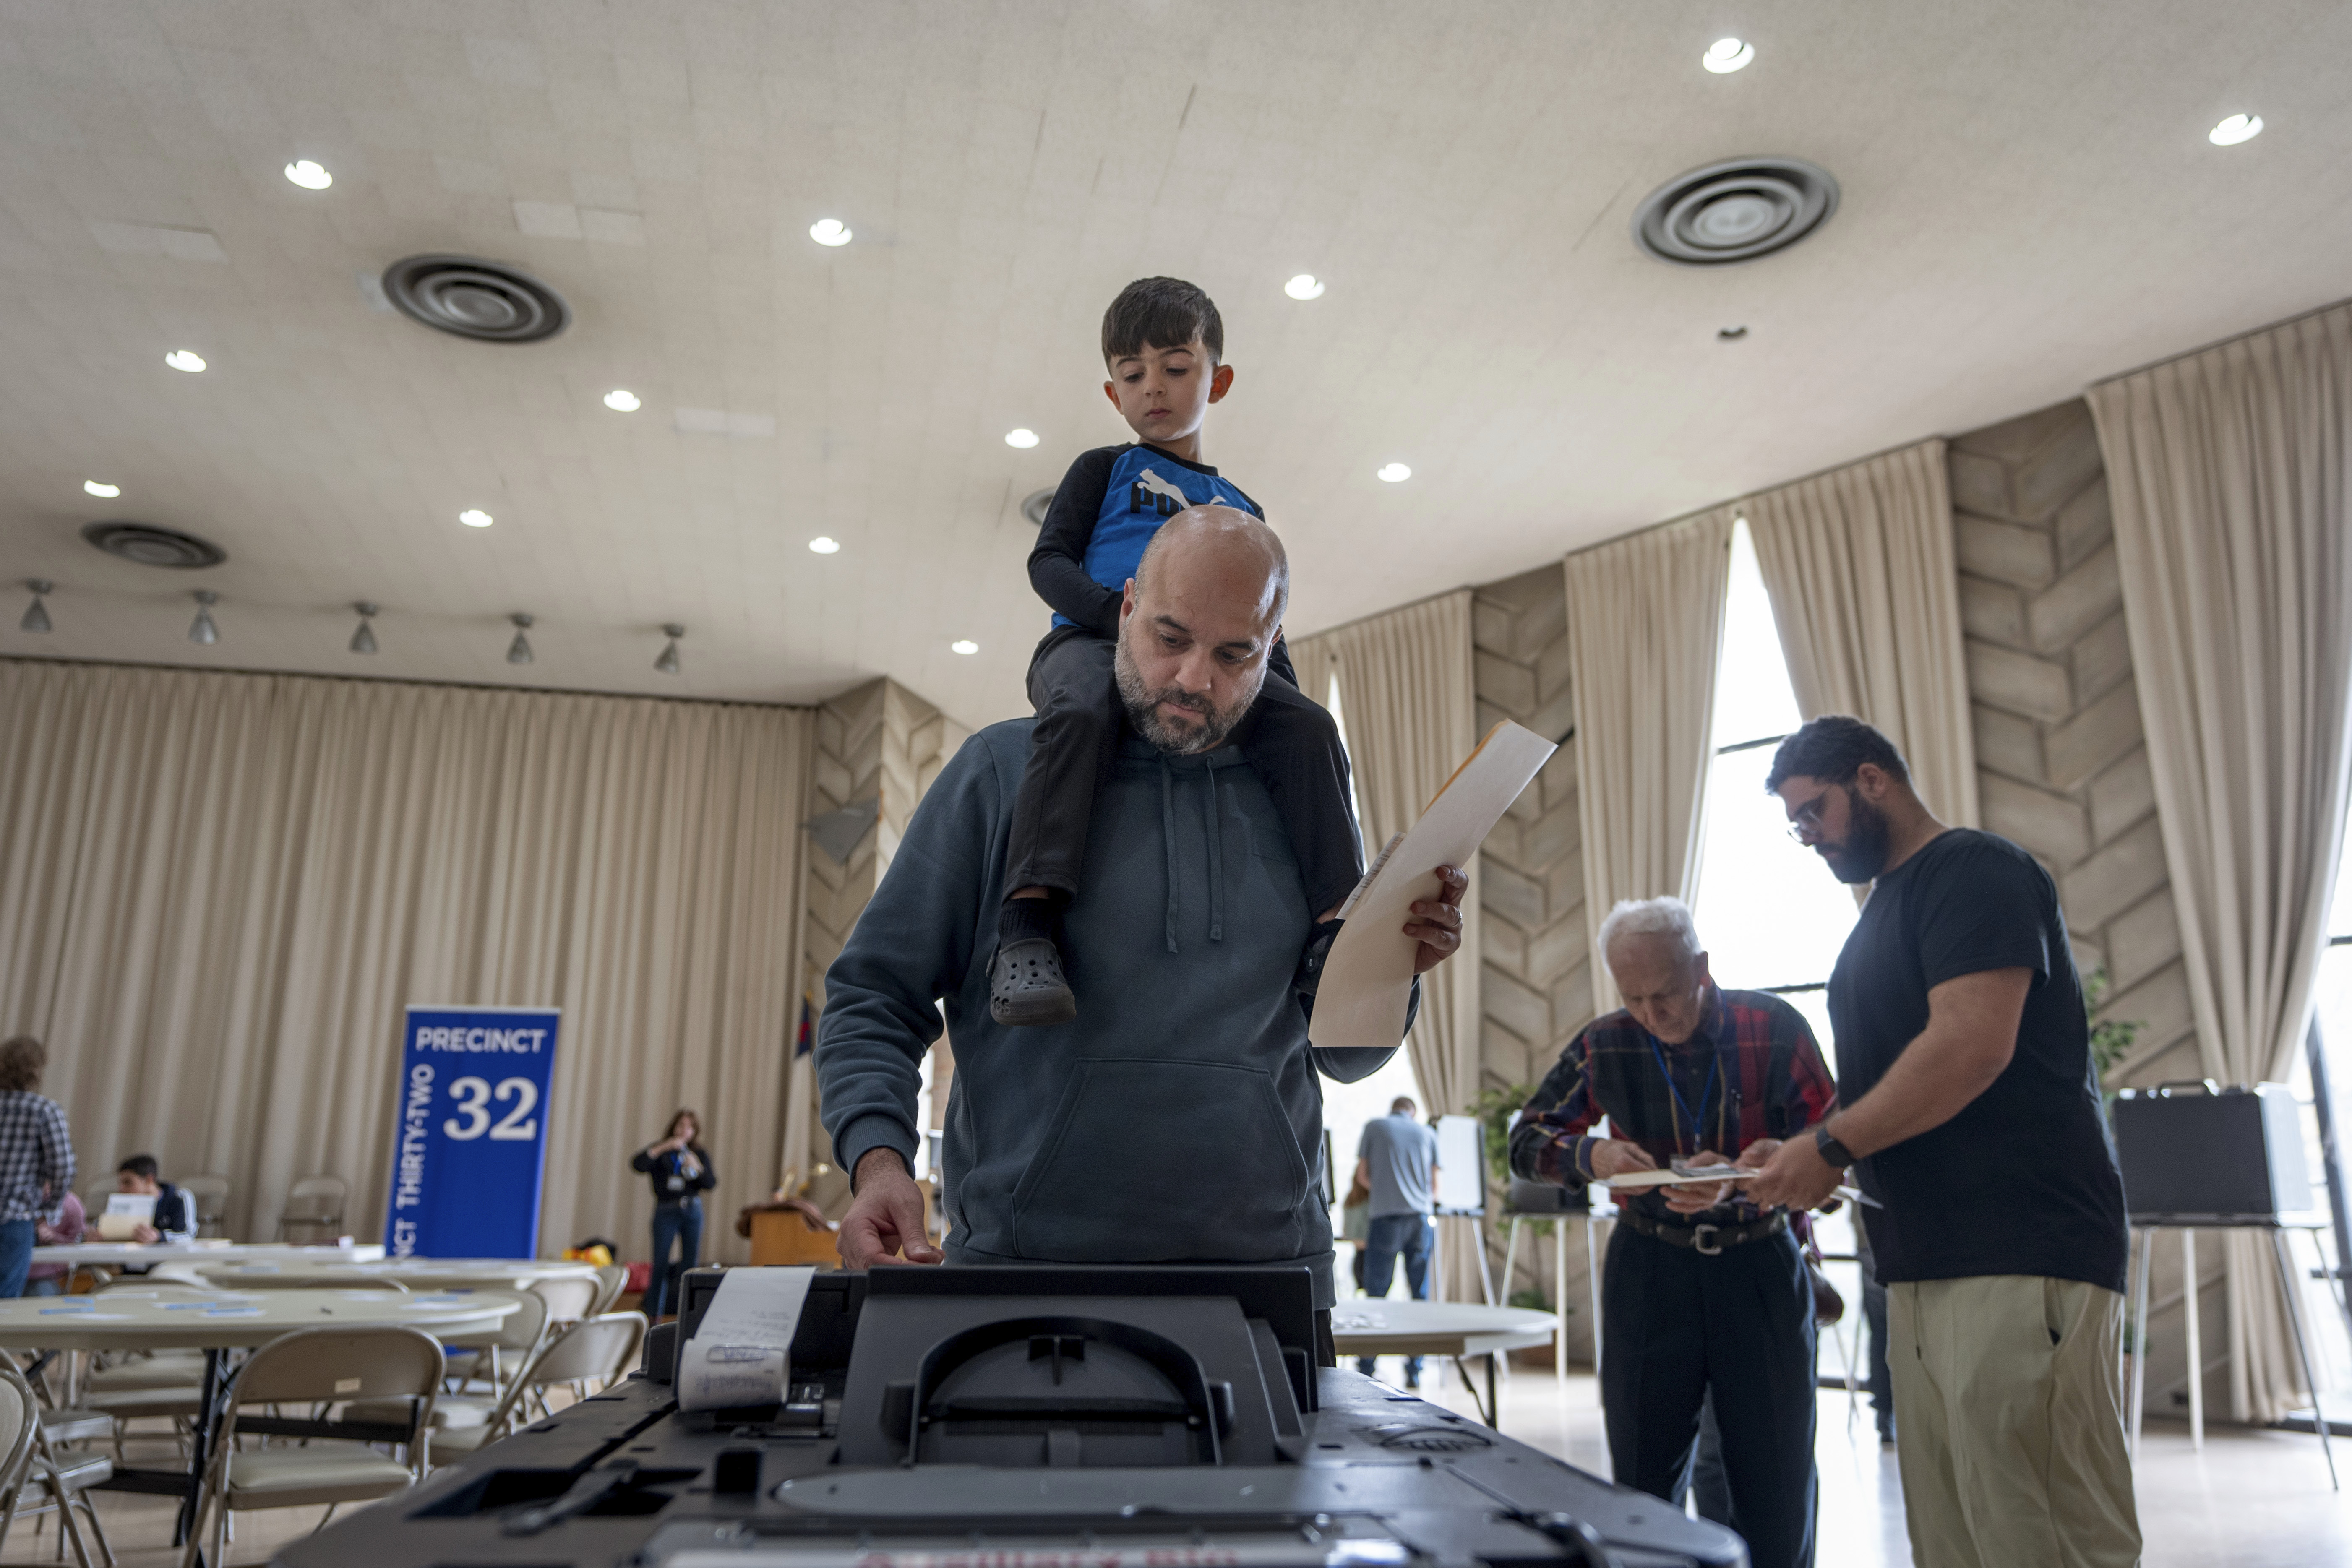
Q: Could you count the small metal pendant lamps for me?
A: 5